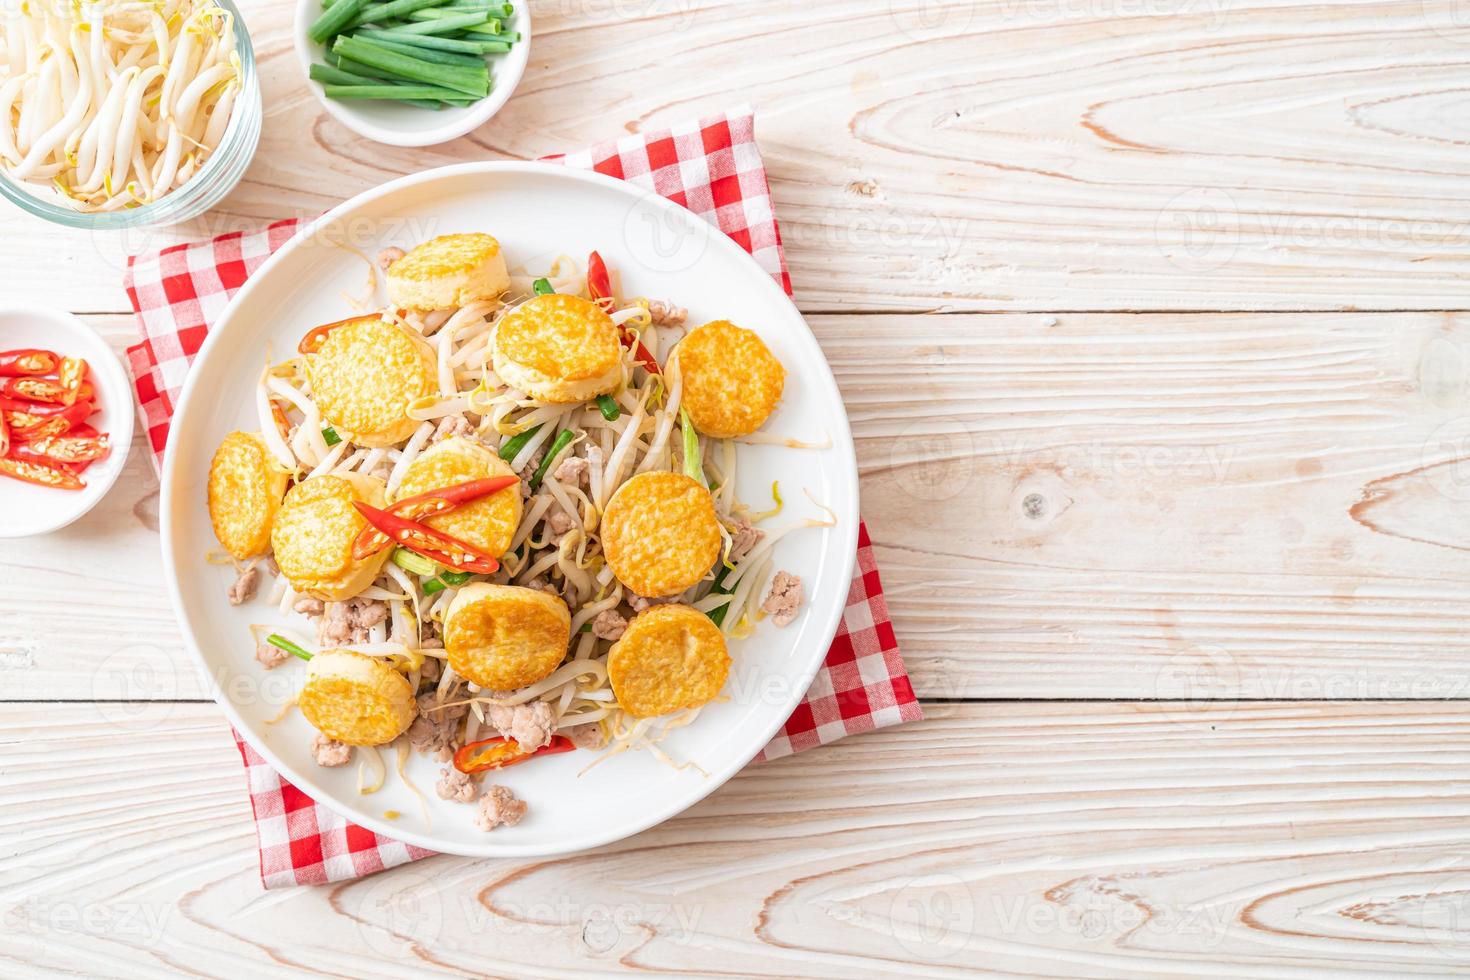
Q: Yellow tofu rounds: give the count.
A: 11